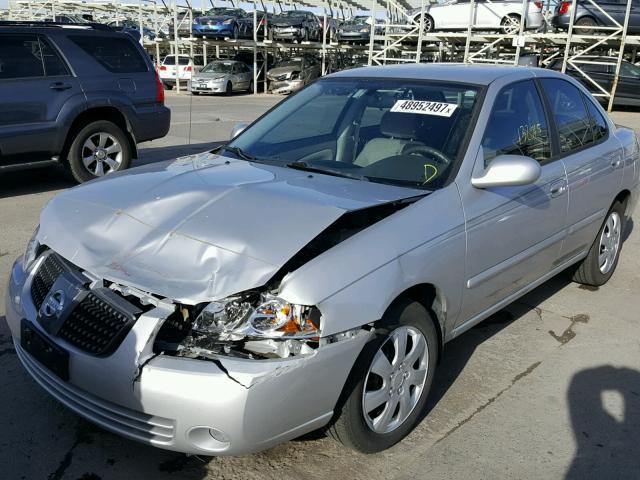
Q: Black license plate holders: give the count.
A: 1